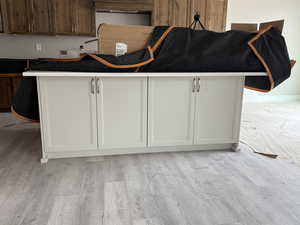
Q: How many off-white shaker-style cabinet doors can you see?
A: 4